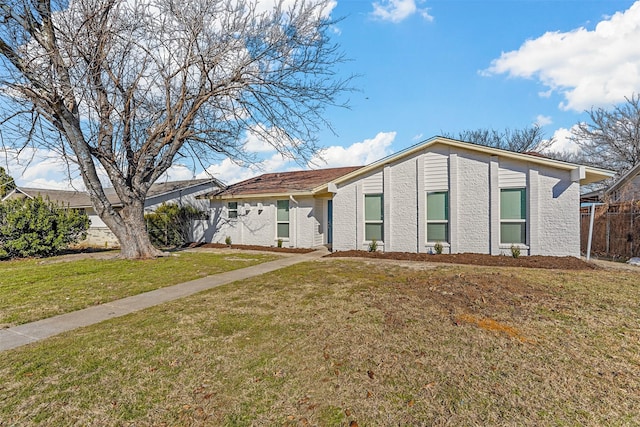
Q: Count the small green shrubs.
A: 5